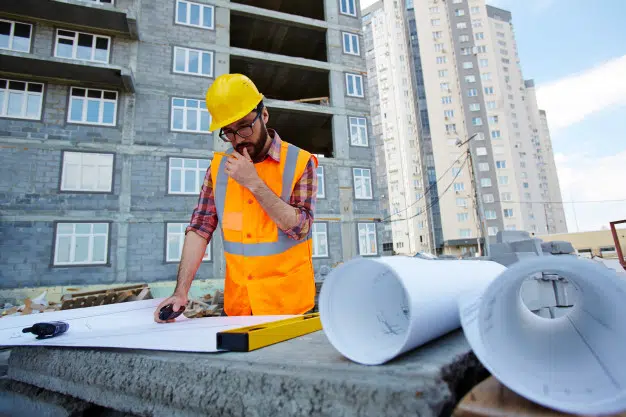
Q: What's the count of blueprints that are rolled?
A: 2